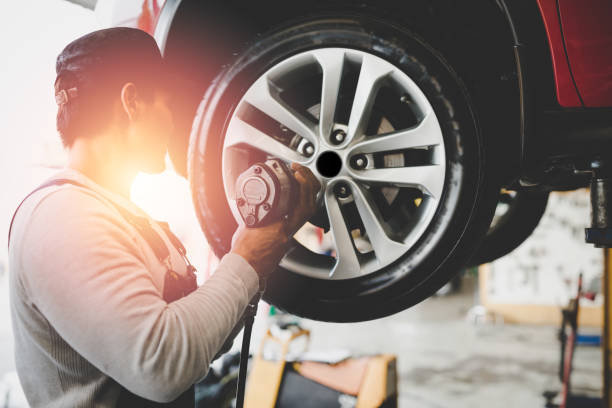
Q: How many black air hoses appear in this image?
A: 1